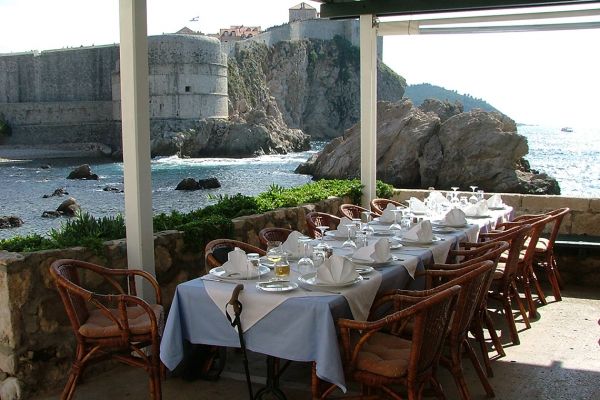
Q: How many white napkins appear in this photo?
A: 12